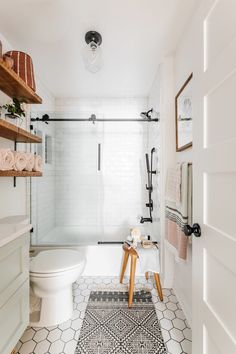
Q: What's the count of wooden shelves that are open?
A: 3